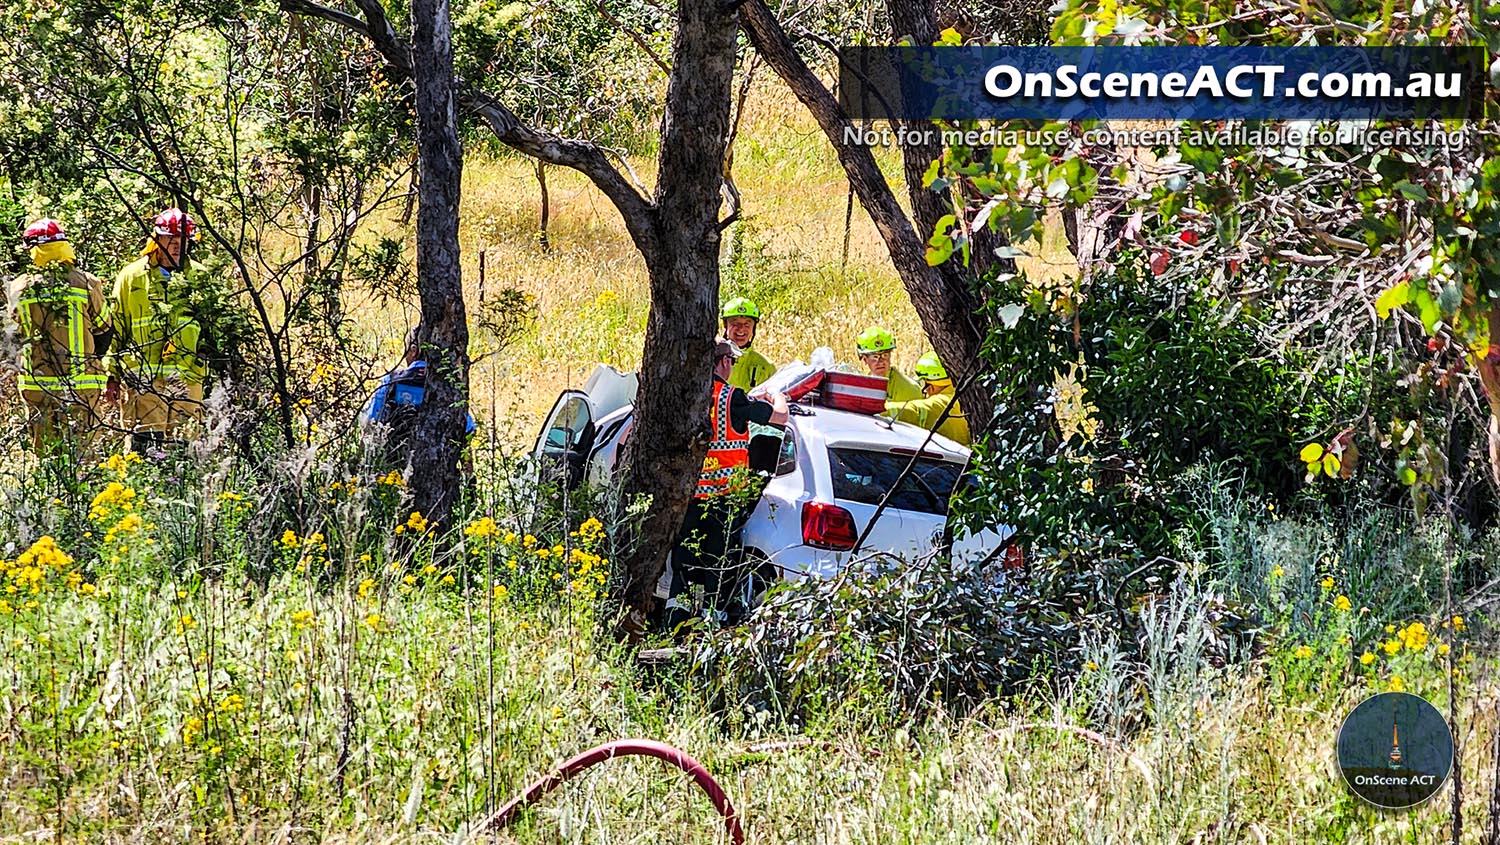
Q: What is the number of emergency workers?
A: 7